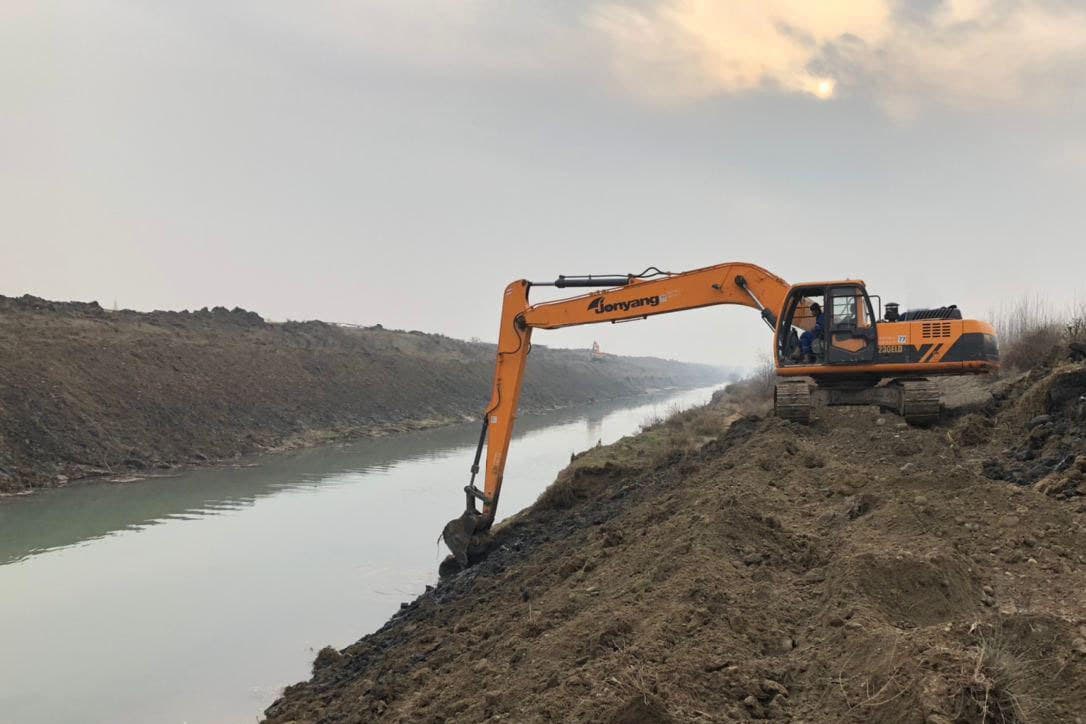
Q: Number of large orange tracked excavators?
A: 1